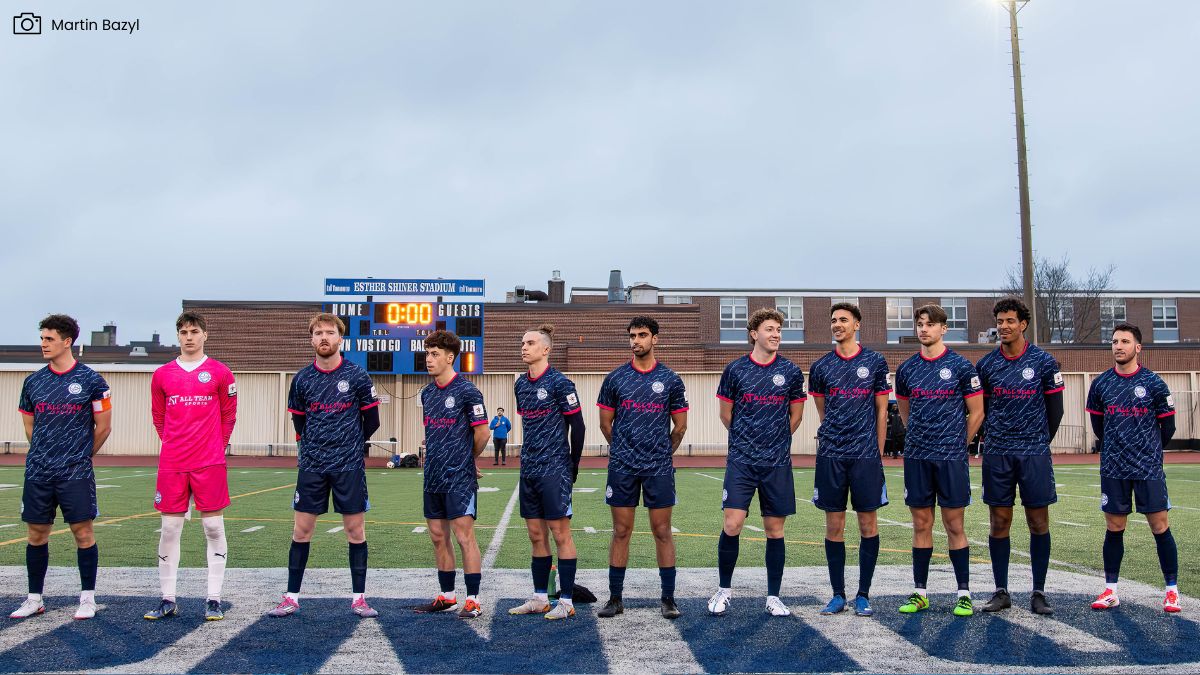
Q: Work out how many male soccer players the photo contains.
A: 11